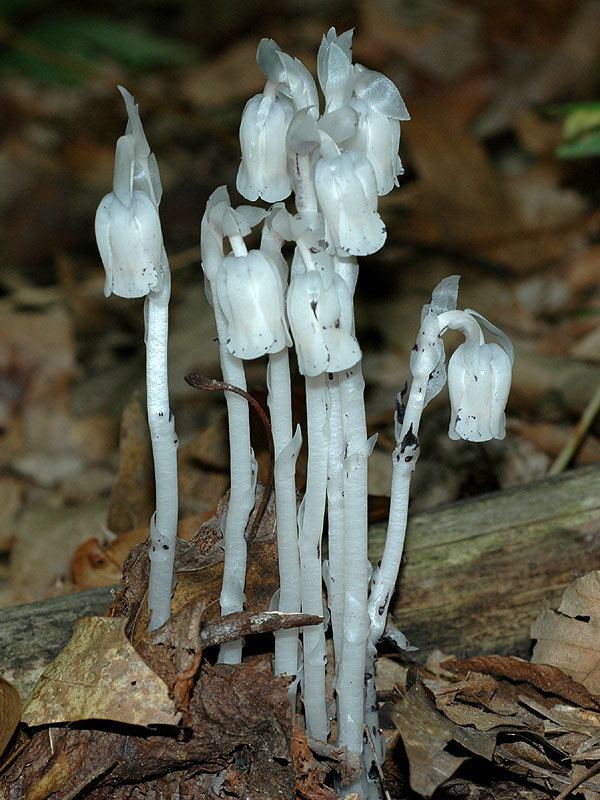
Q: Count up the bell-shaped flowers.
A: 7